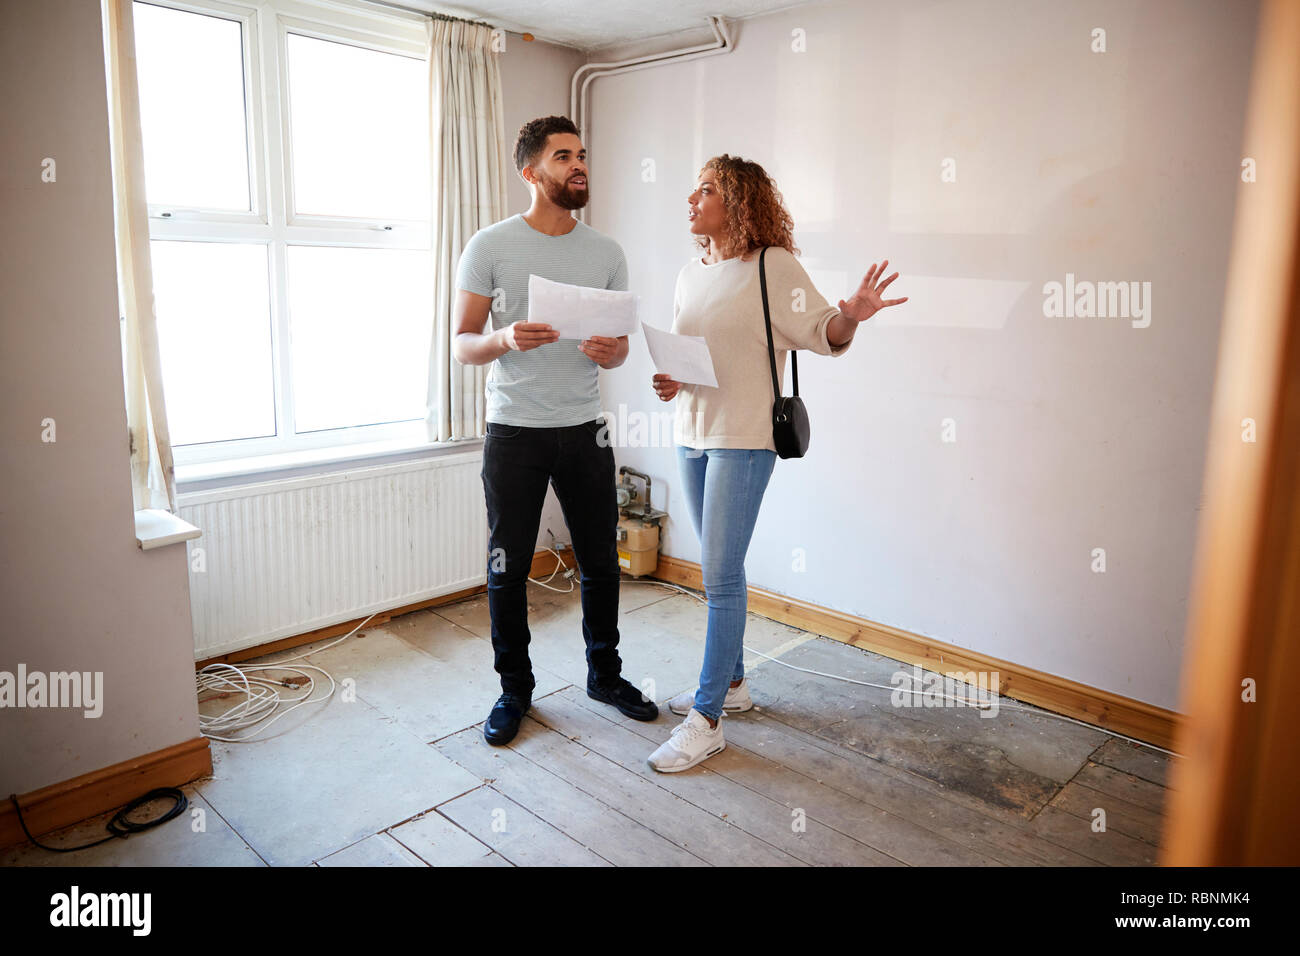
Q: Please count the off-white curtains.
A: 2